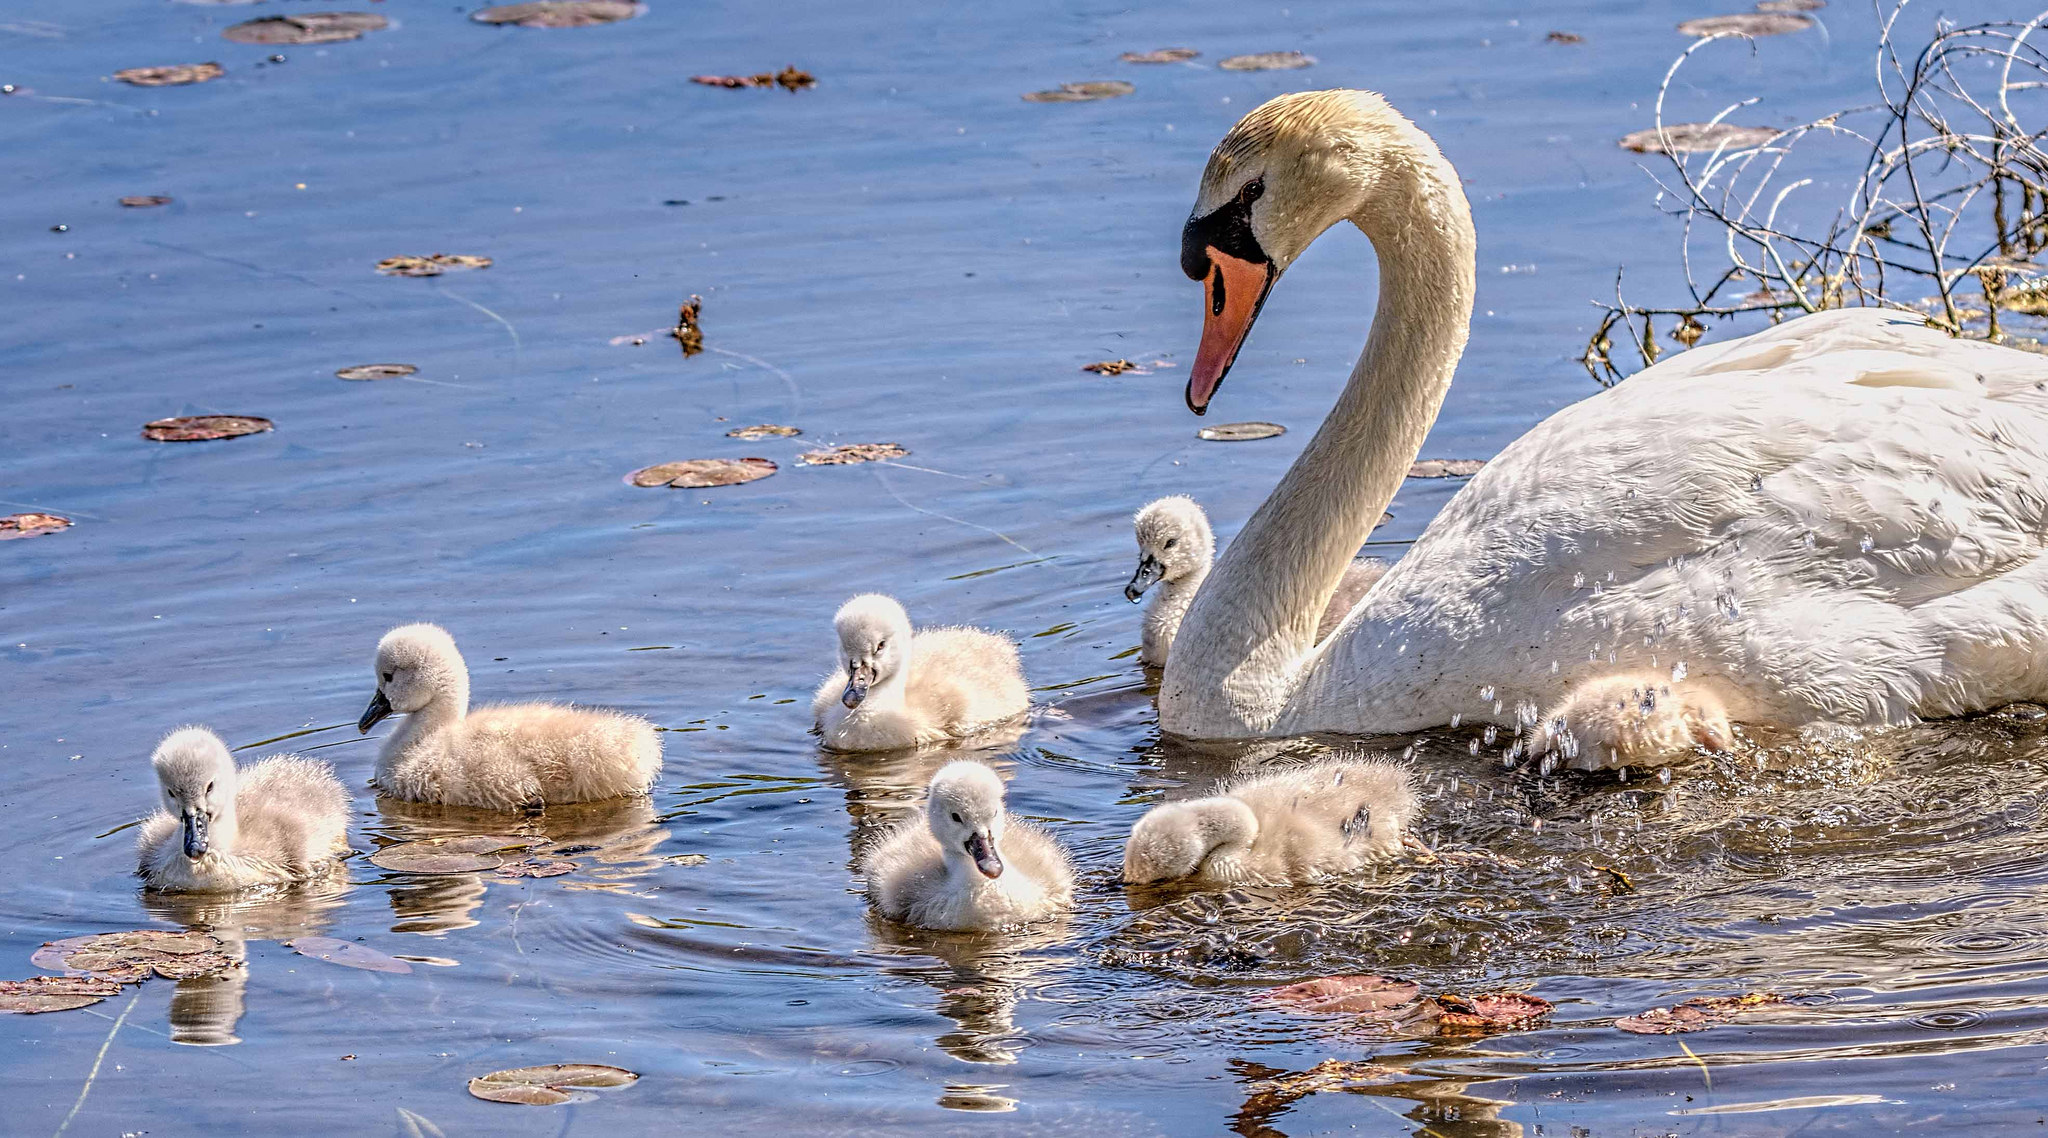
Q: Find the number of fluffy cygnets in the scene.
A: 7